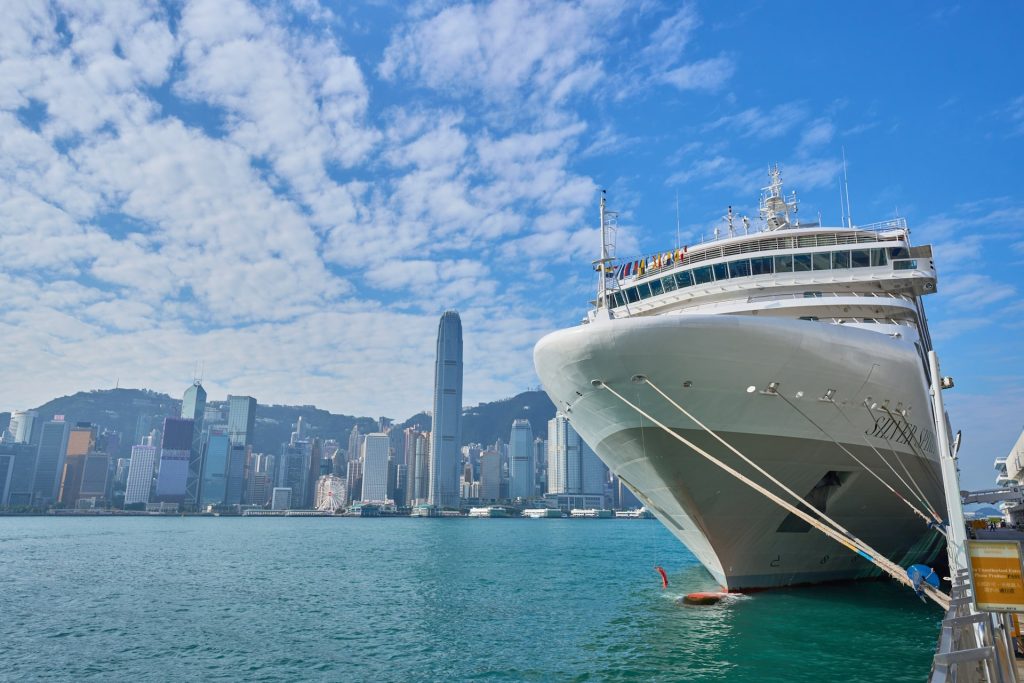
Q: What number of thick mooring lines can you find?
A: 2